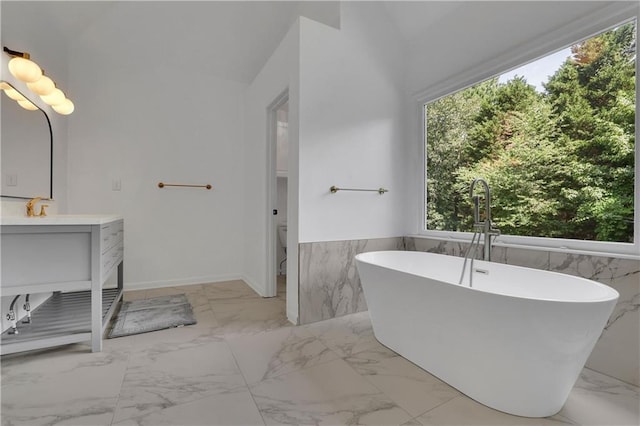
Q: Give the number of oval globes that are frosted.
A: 4